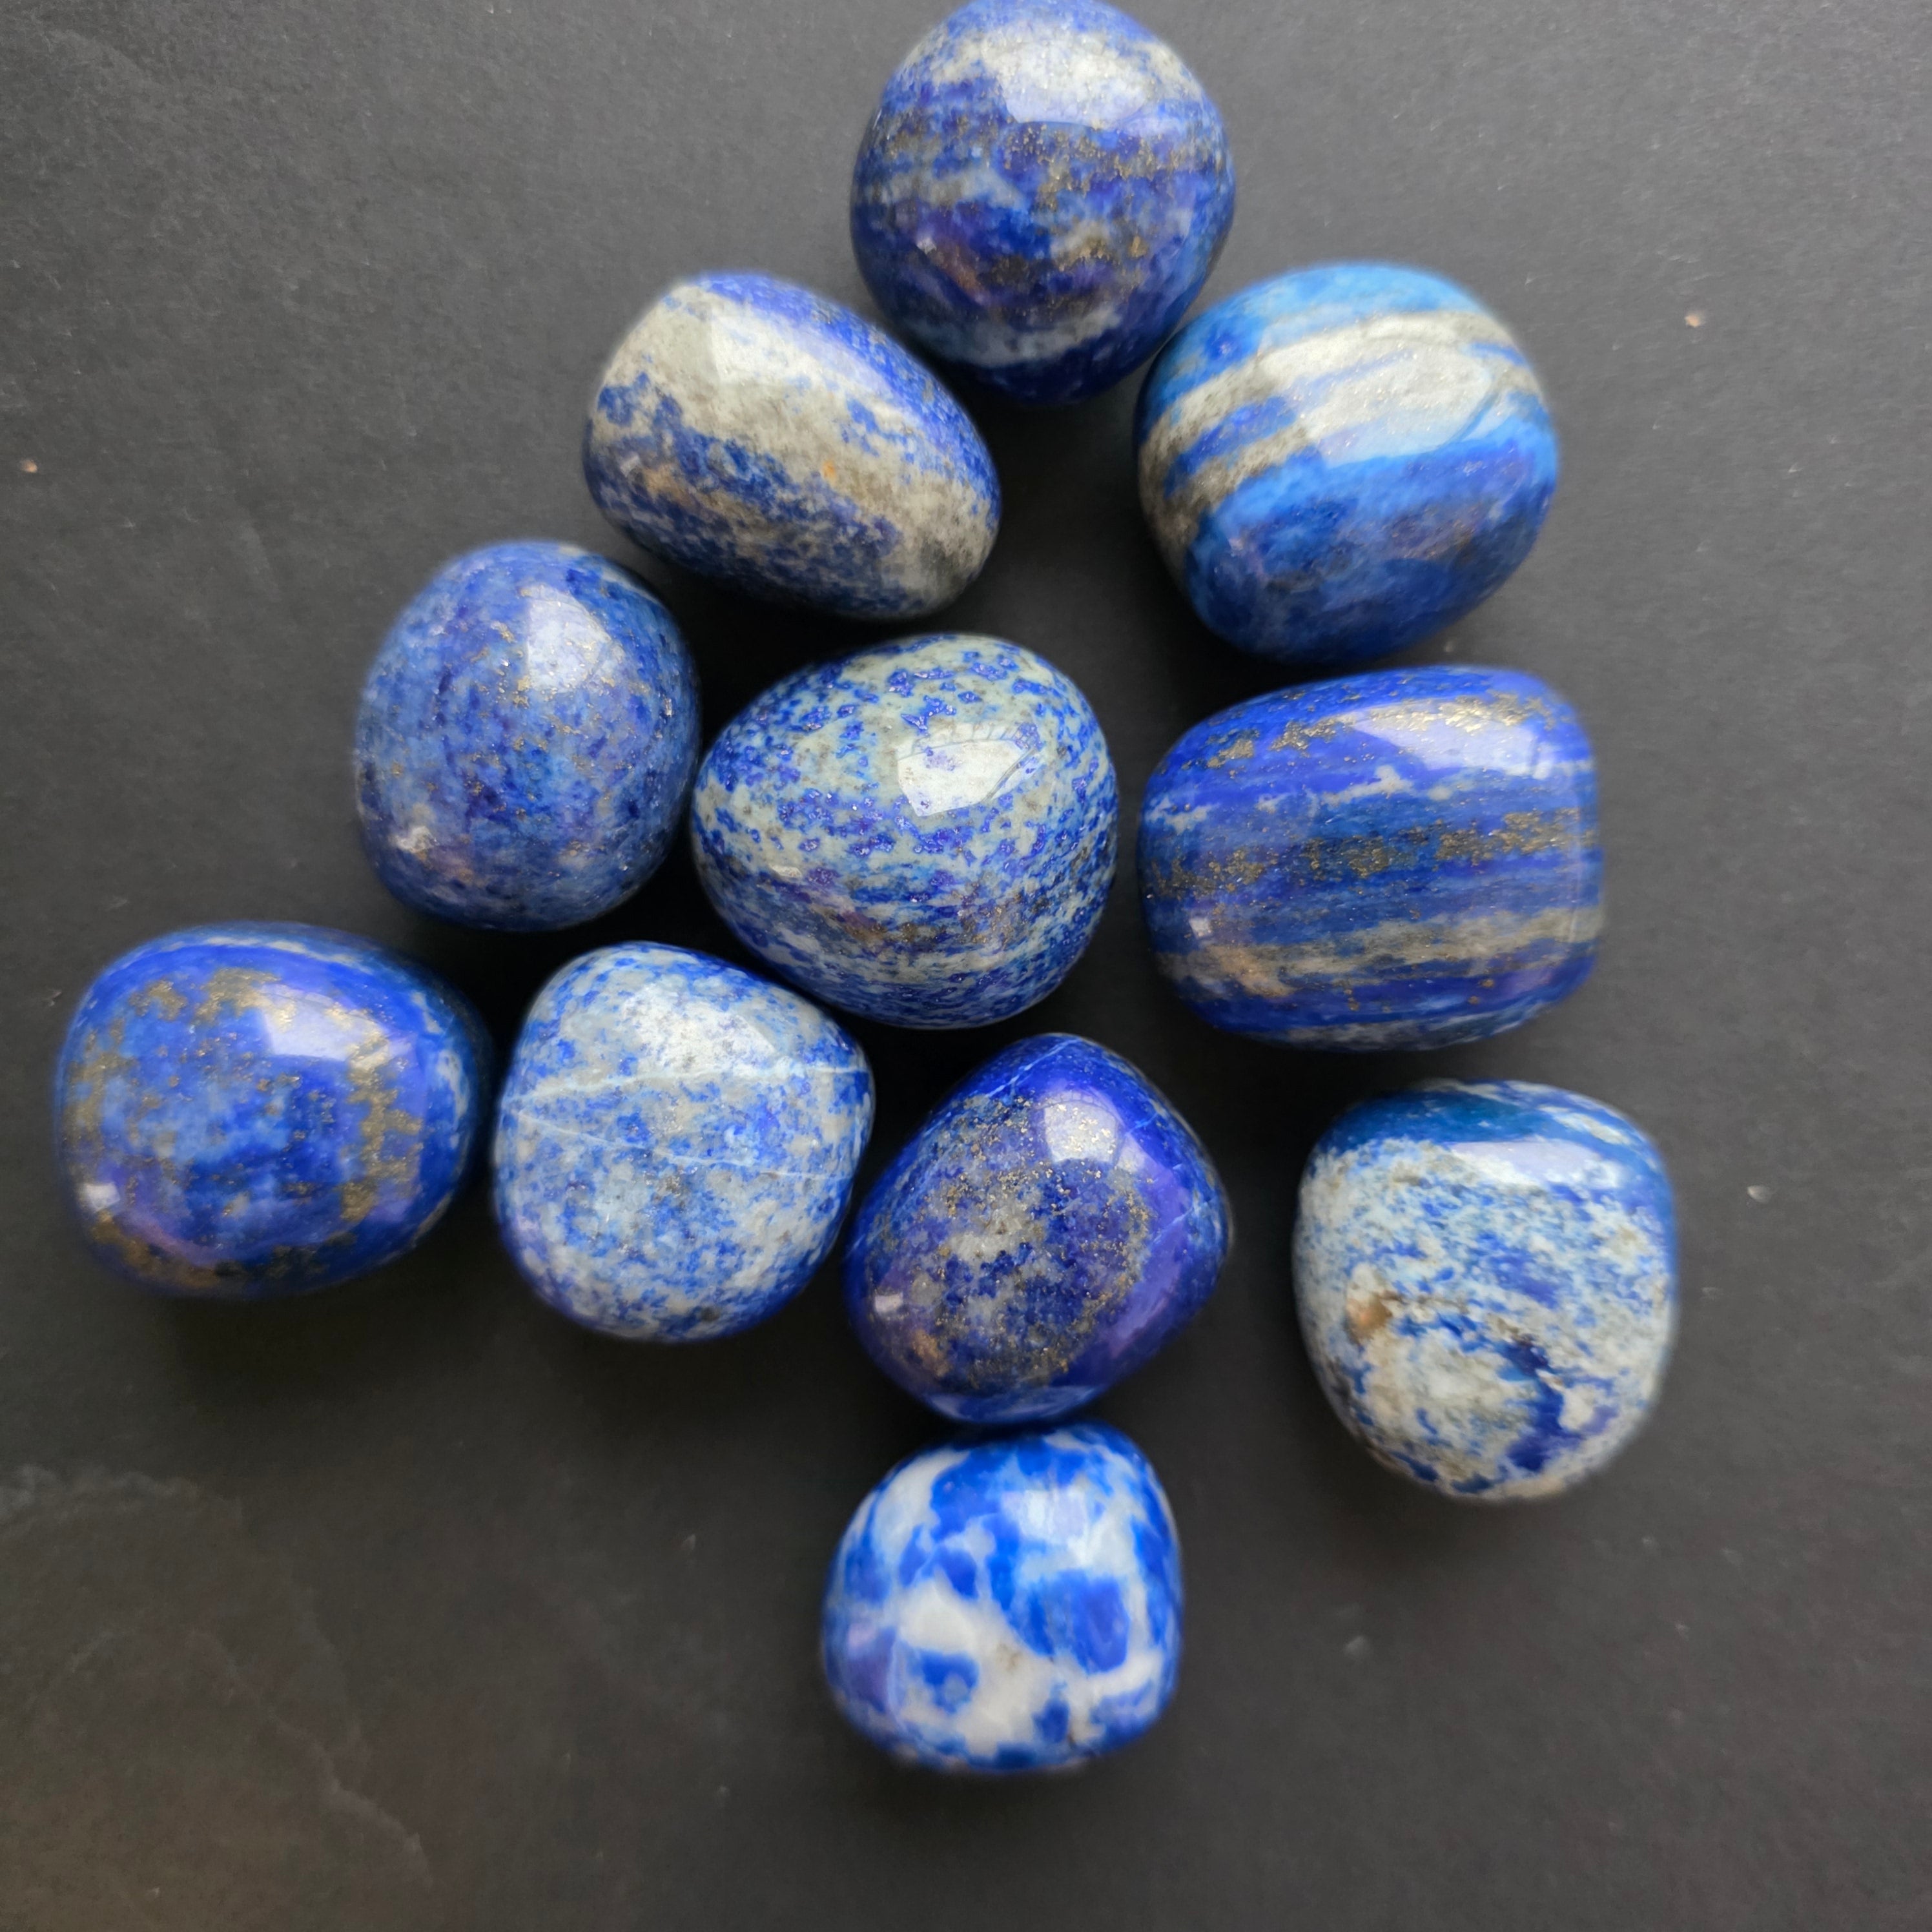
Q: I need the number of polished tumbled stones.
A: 11